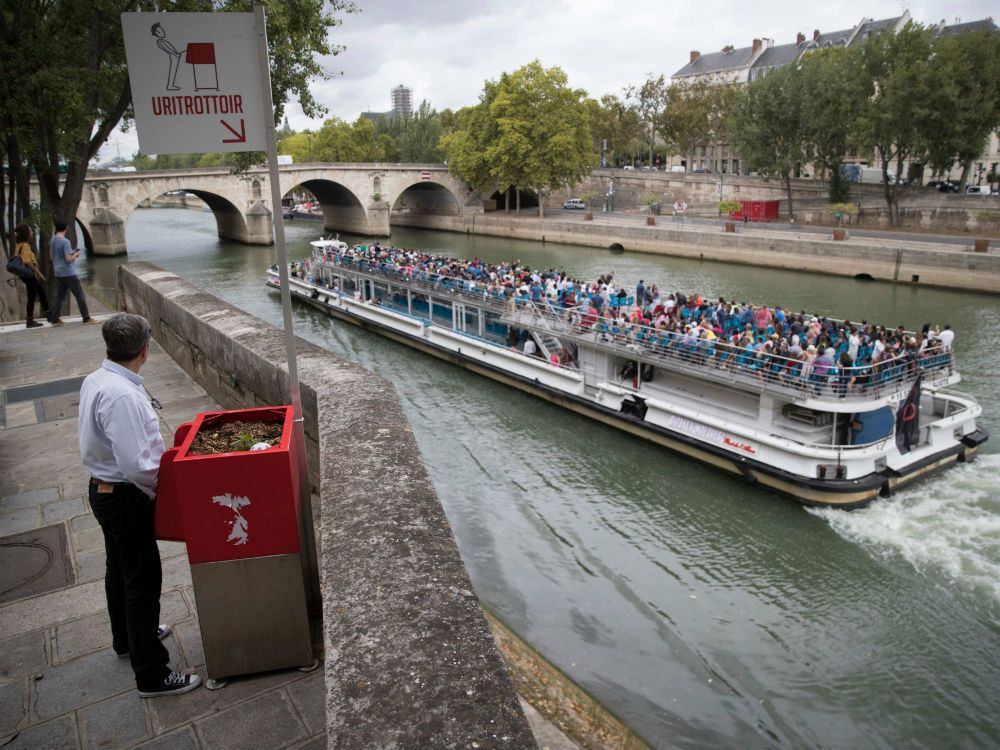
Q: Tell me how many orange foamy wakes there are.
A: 0